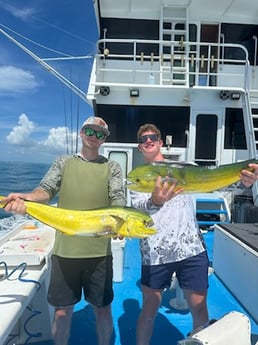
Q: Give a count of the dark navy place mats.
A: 0